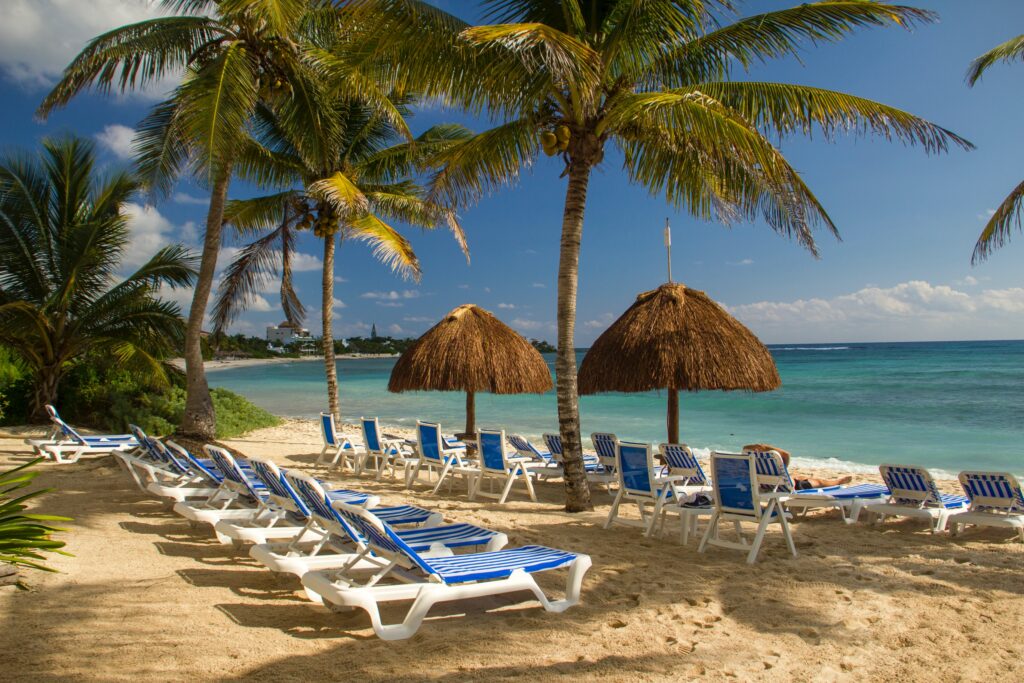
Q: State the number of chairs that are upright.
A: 6